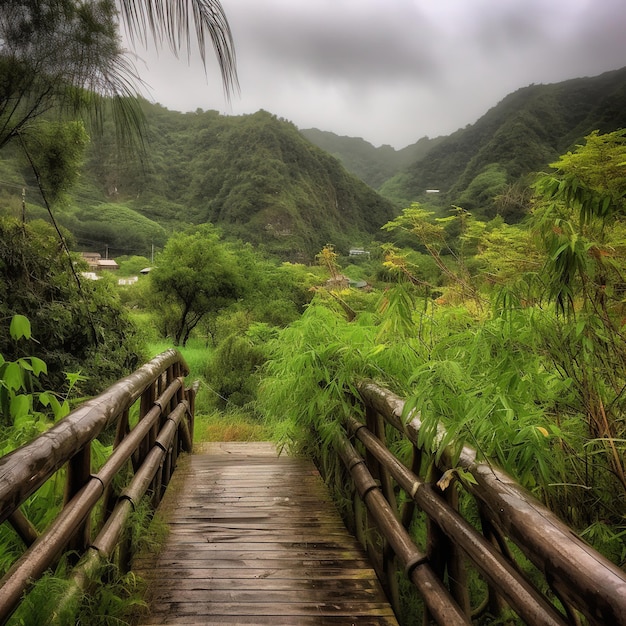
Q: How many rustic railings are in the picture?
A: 2